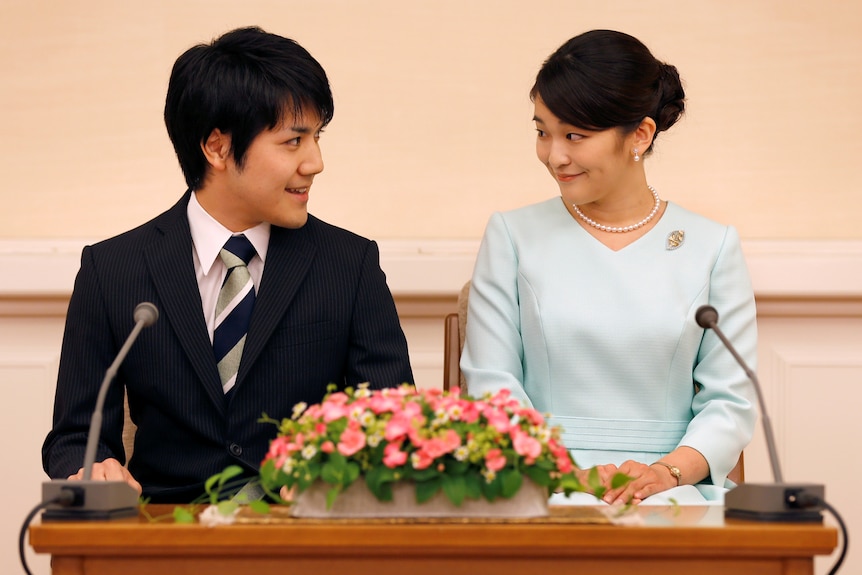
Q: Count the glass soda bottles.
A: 0